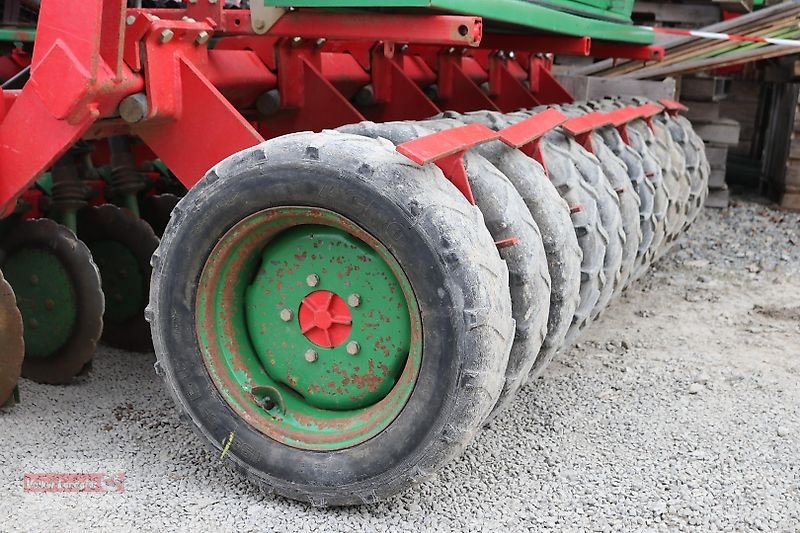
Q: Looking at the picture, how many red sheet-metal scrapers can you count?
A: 6